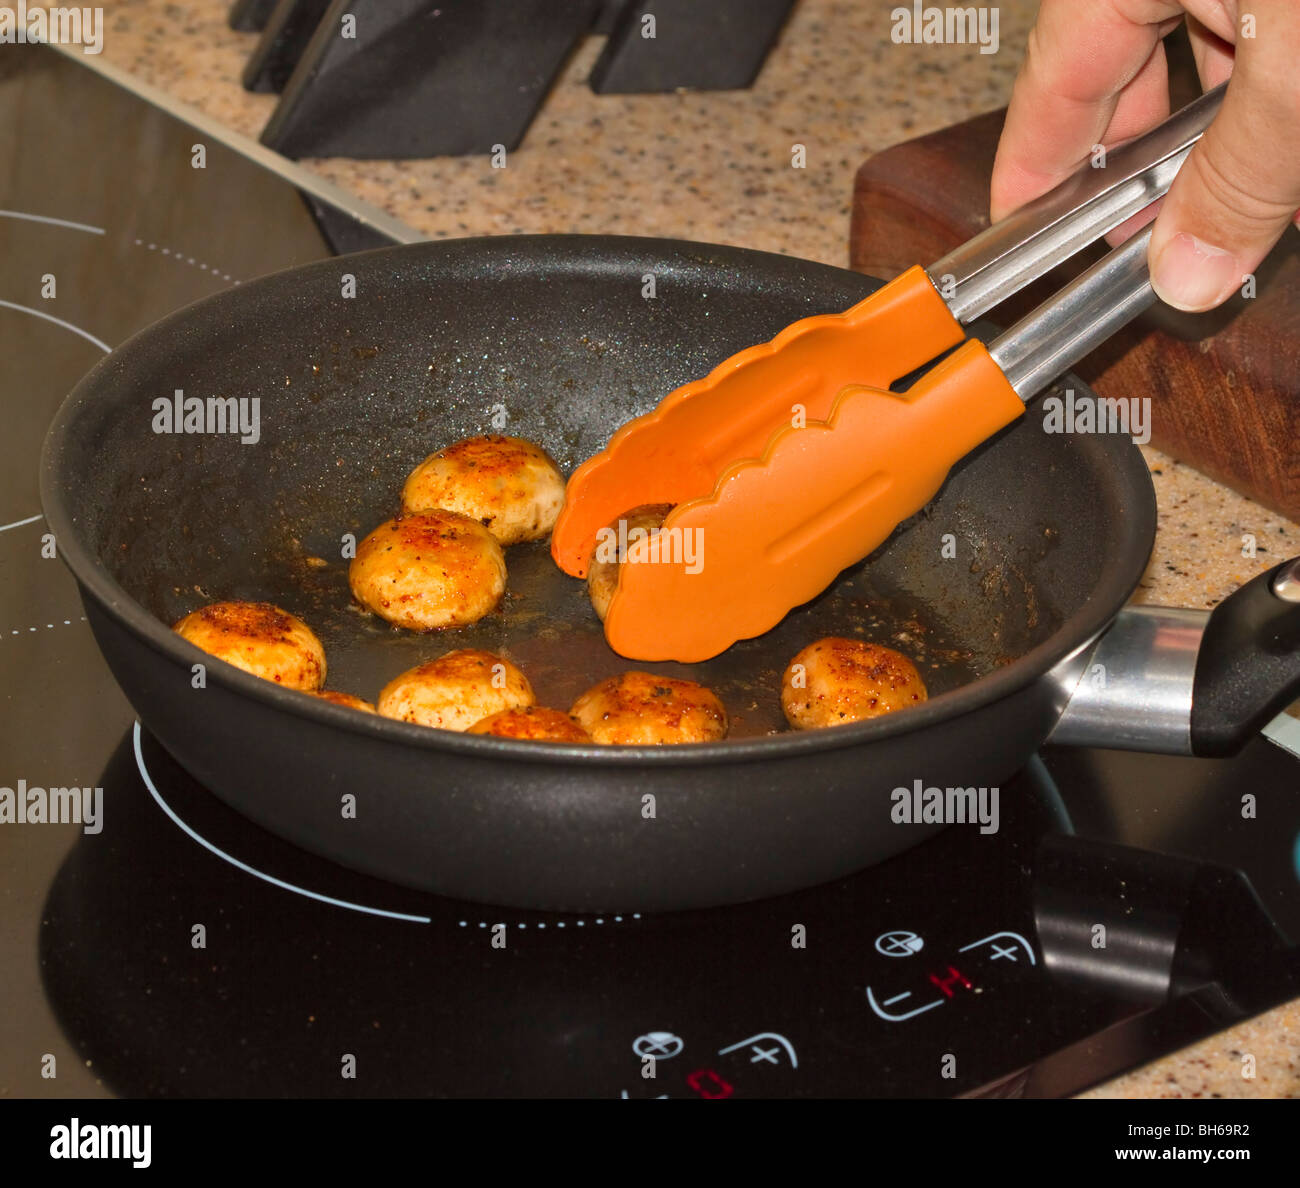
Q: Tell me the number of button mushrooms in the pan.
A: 9